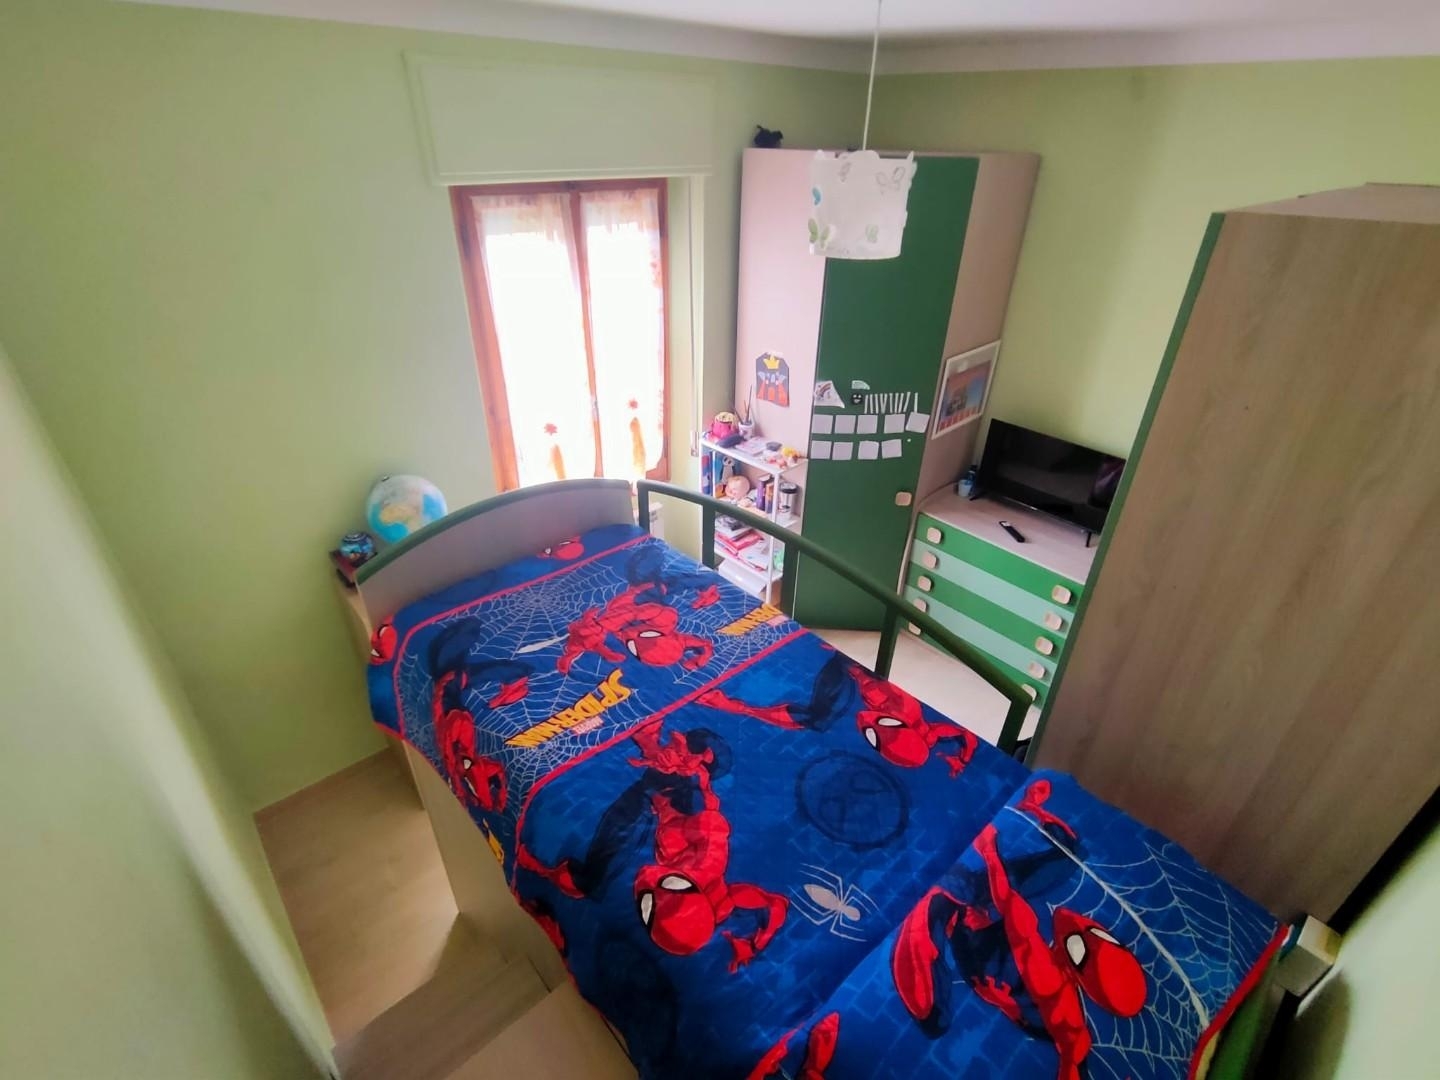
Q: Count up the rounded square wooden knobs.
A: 11